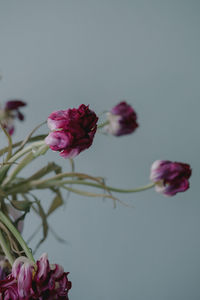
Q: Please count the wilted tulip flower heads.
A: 5